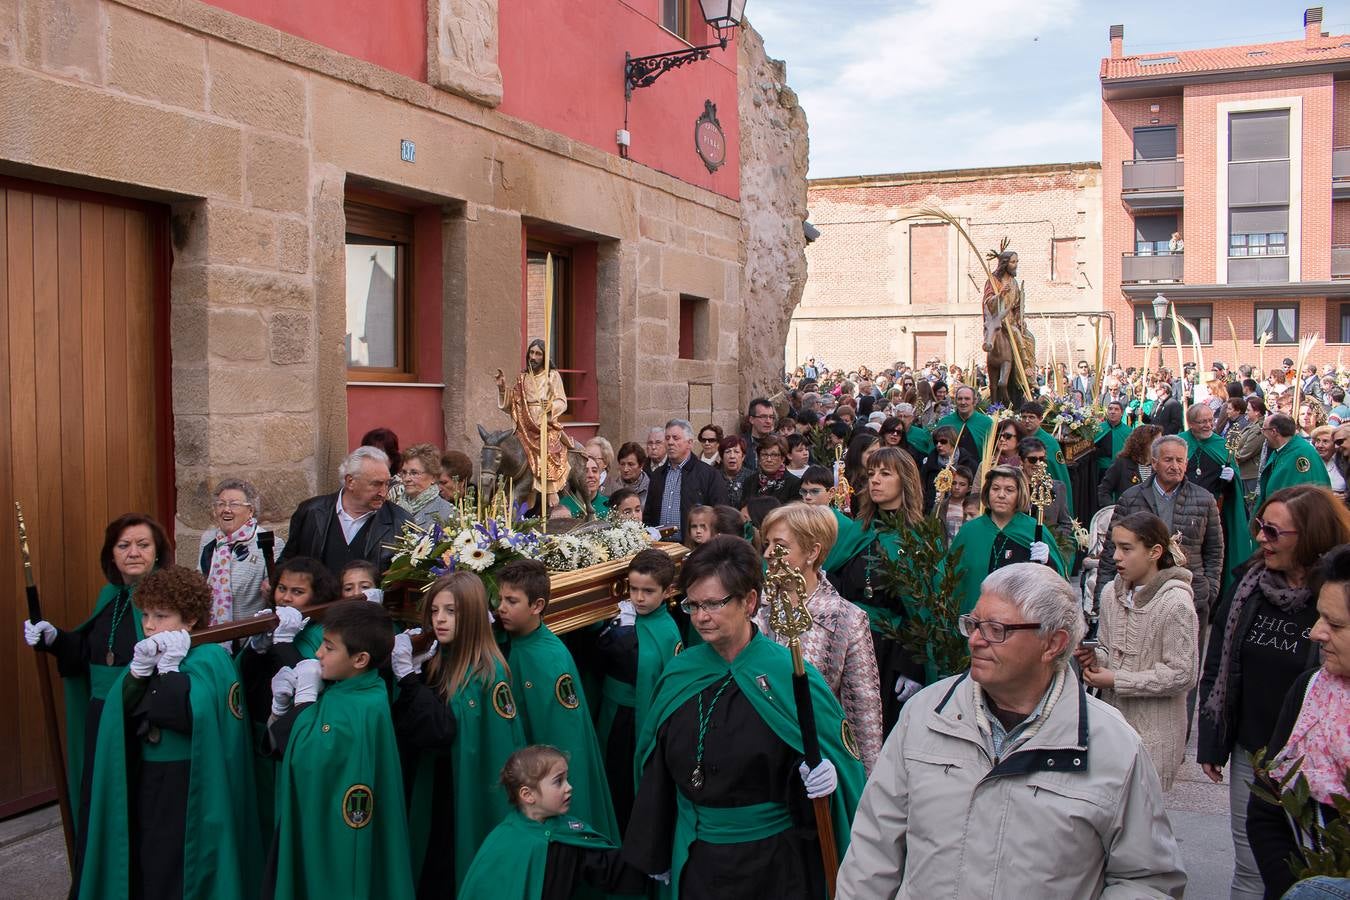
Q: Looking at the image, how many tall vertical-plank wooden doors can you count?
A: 1